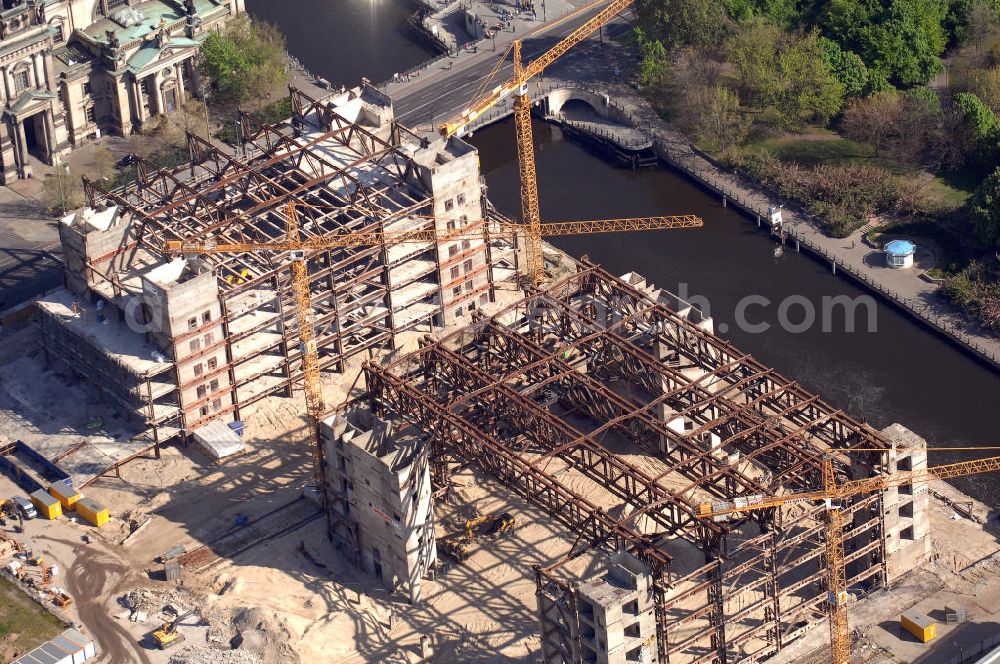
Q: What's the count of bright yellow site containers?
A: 4